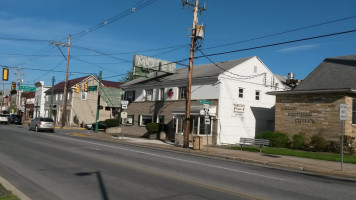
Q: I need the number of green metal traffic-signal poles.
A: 2